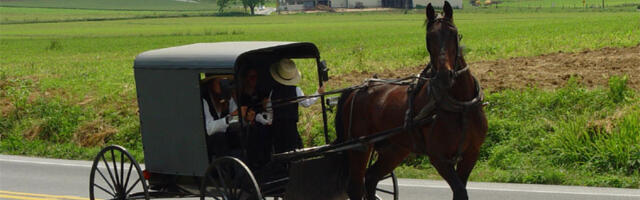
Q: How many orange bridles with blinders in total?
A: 0